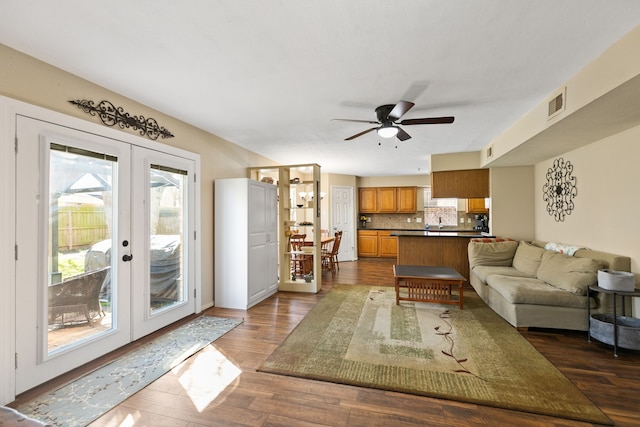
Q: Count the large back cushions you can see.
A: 3